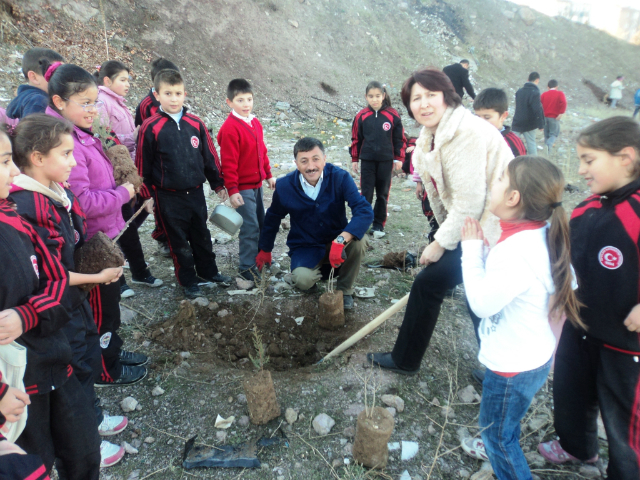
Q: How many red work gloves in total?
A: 2